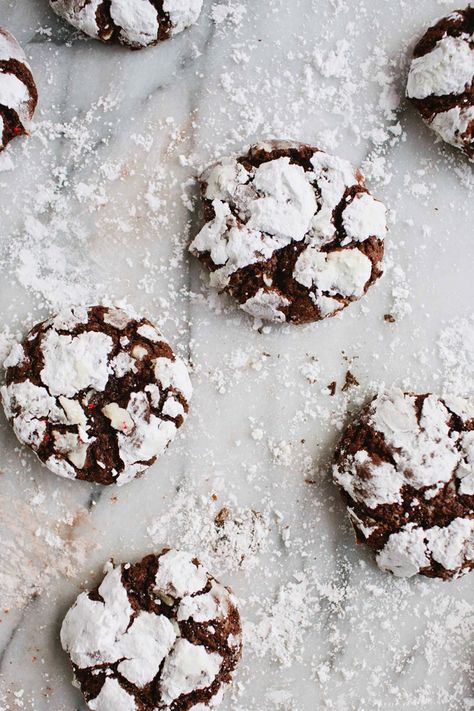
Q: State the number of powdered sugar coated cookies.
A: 7